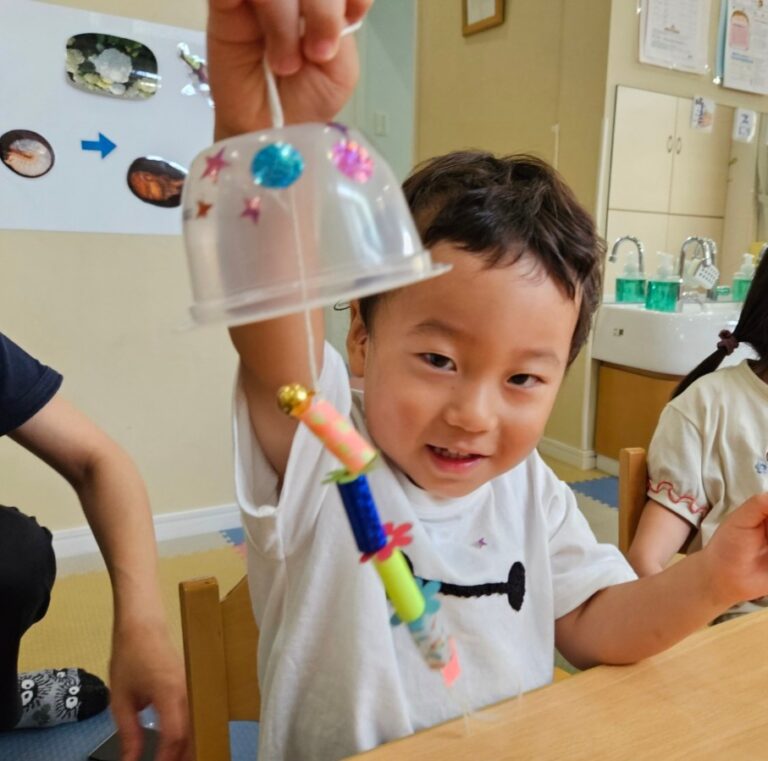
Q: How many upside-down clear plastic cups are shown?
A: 1